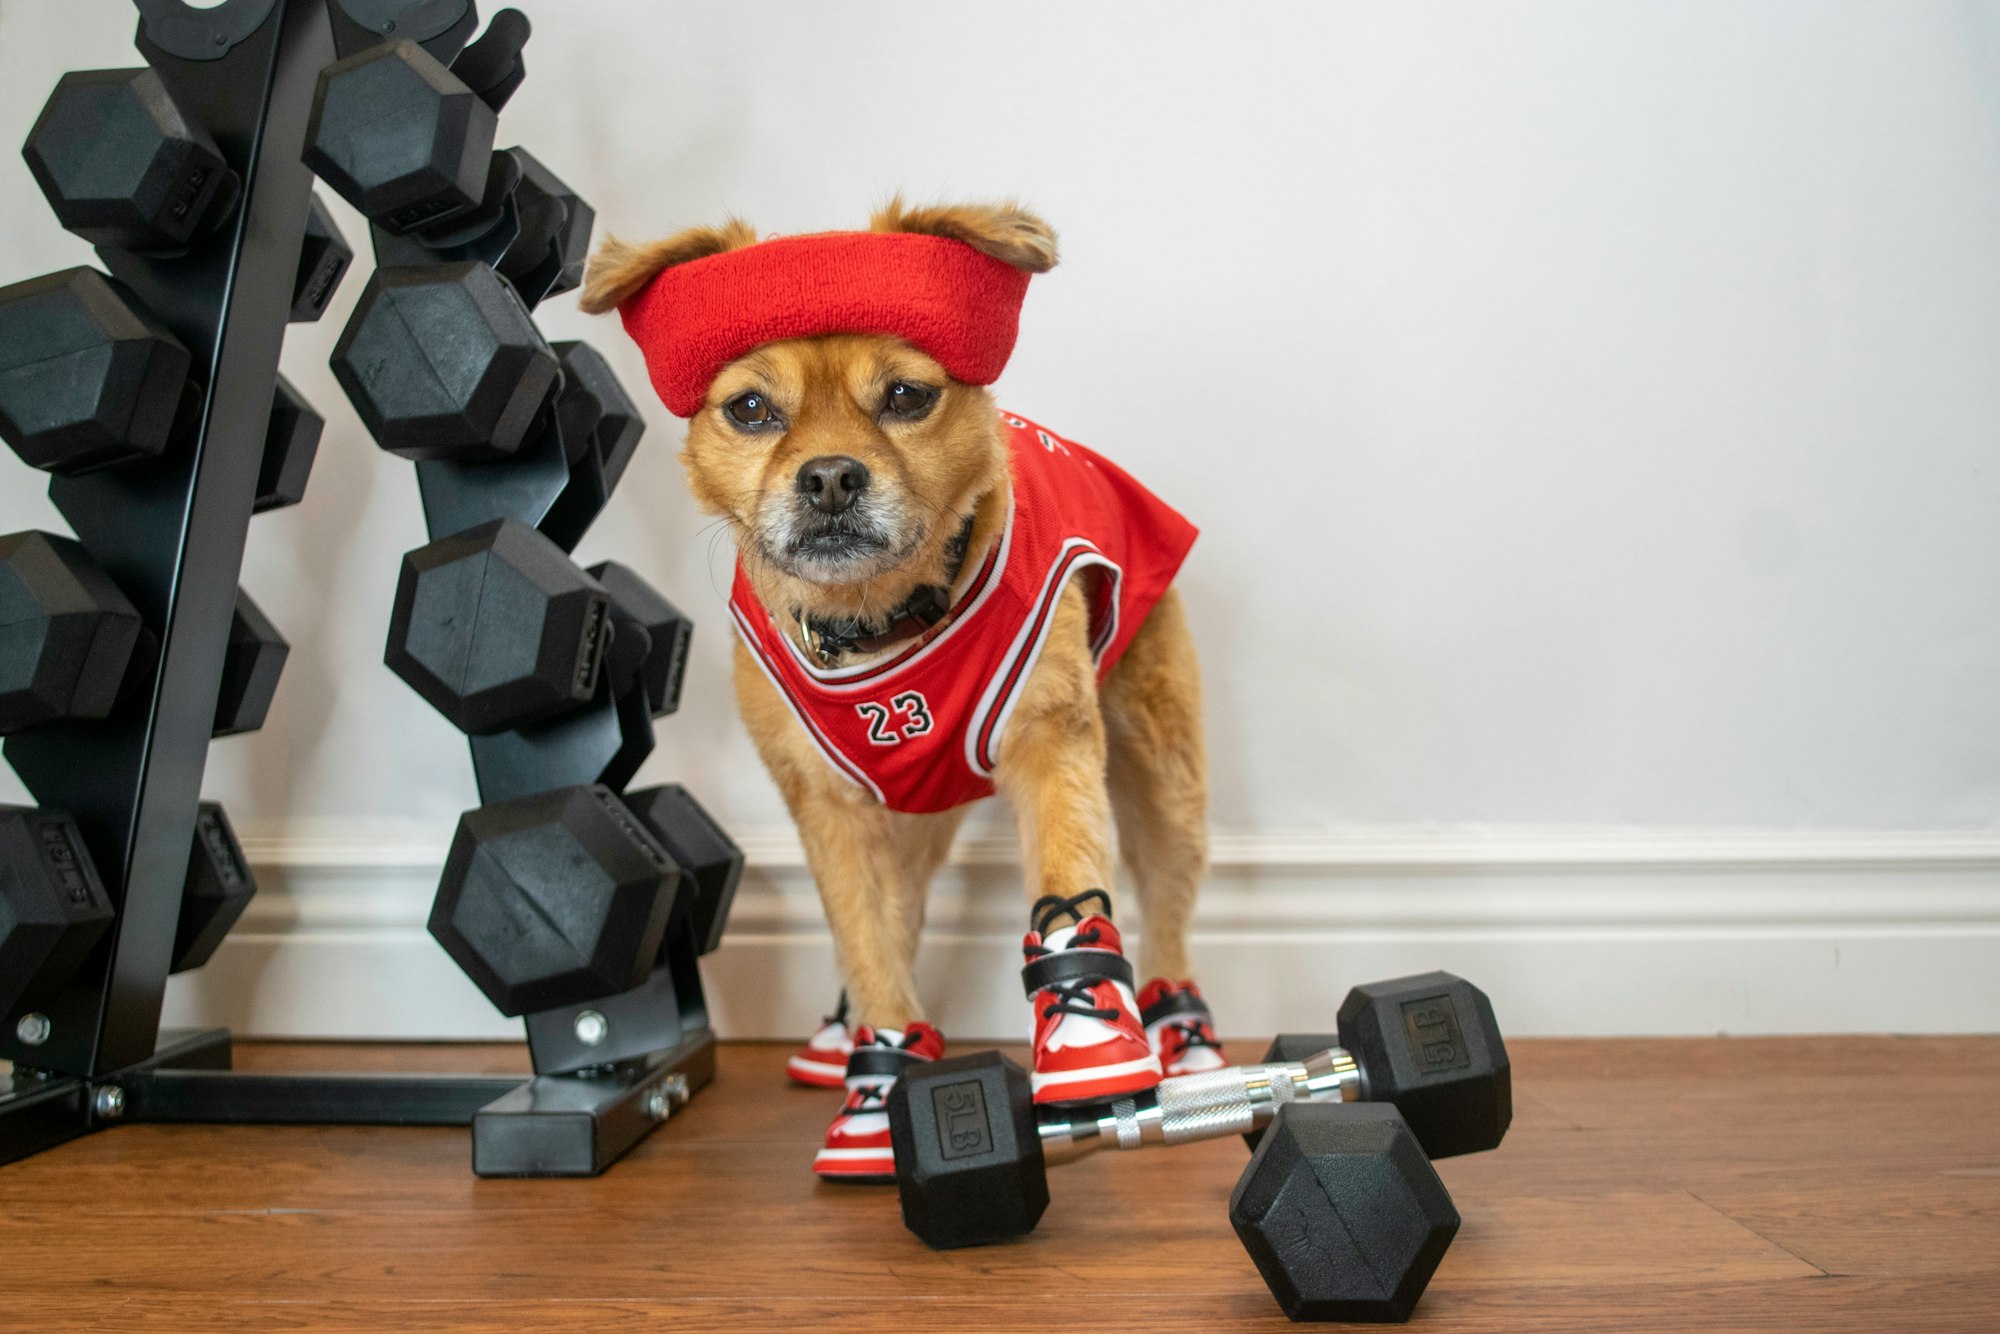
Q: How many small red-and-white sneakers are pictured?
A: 4